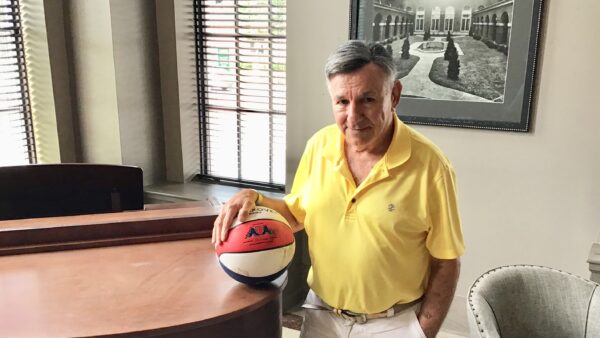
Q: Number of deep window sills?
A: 1